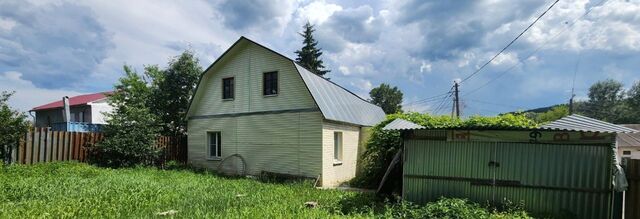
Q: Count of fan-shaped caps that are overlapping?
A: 0